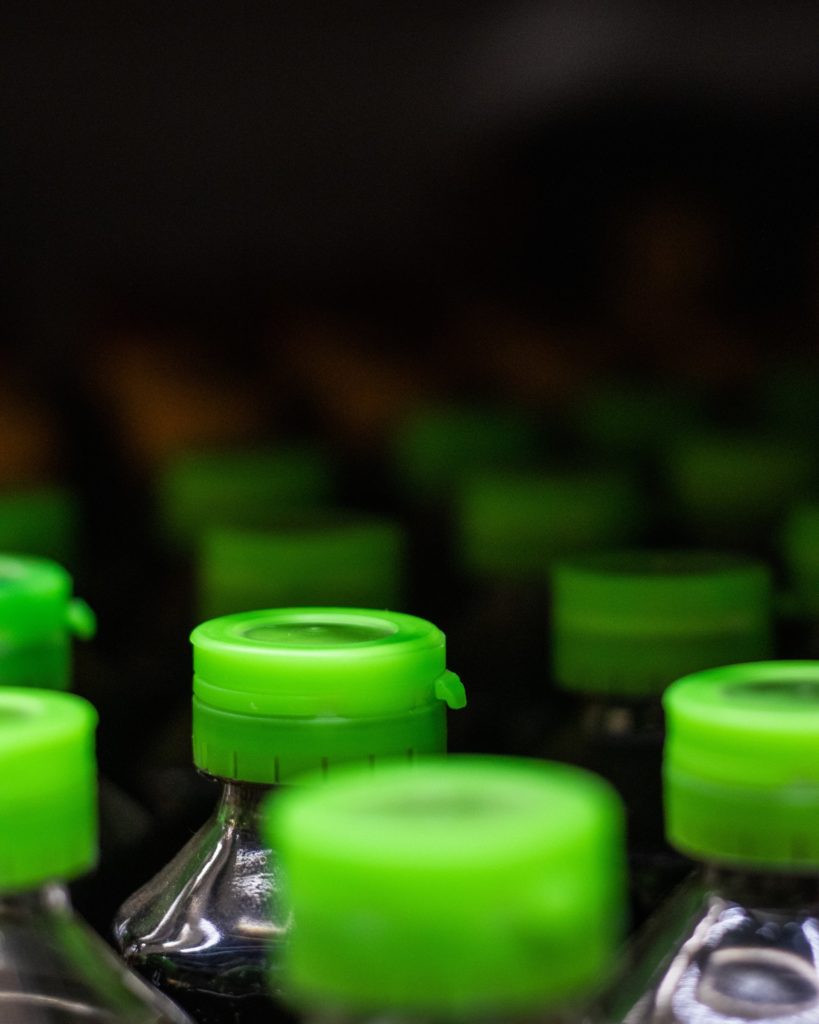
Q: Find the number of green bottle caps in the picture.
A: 15